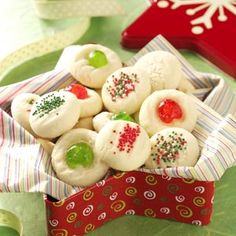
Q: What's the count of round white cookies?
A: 11